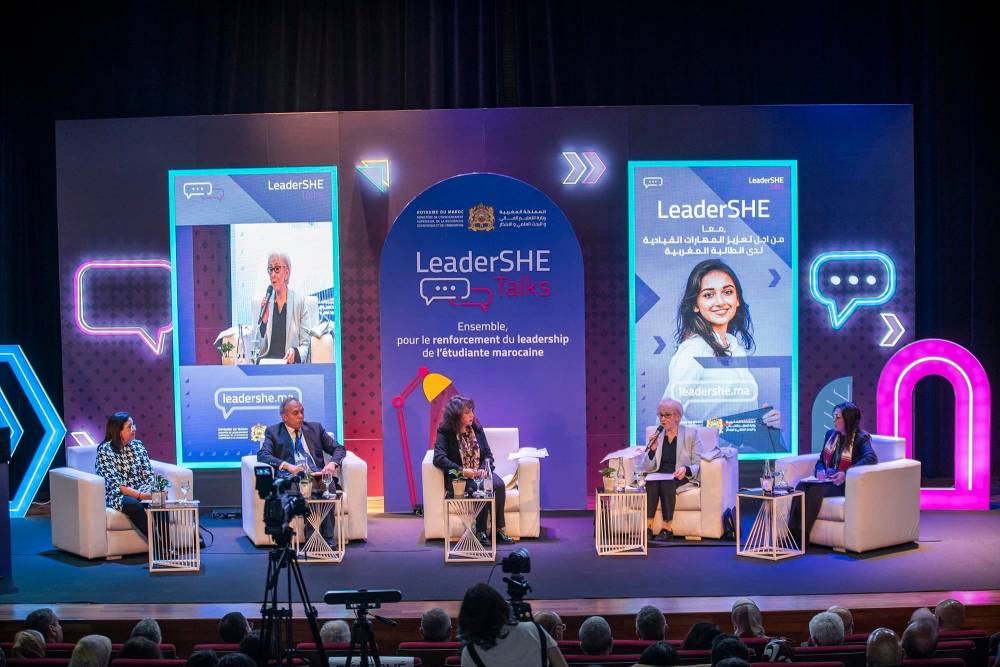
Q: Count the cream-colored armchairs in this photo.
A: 5